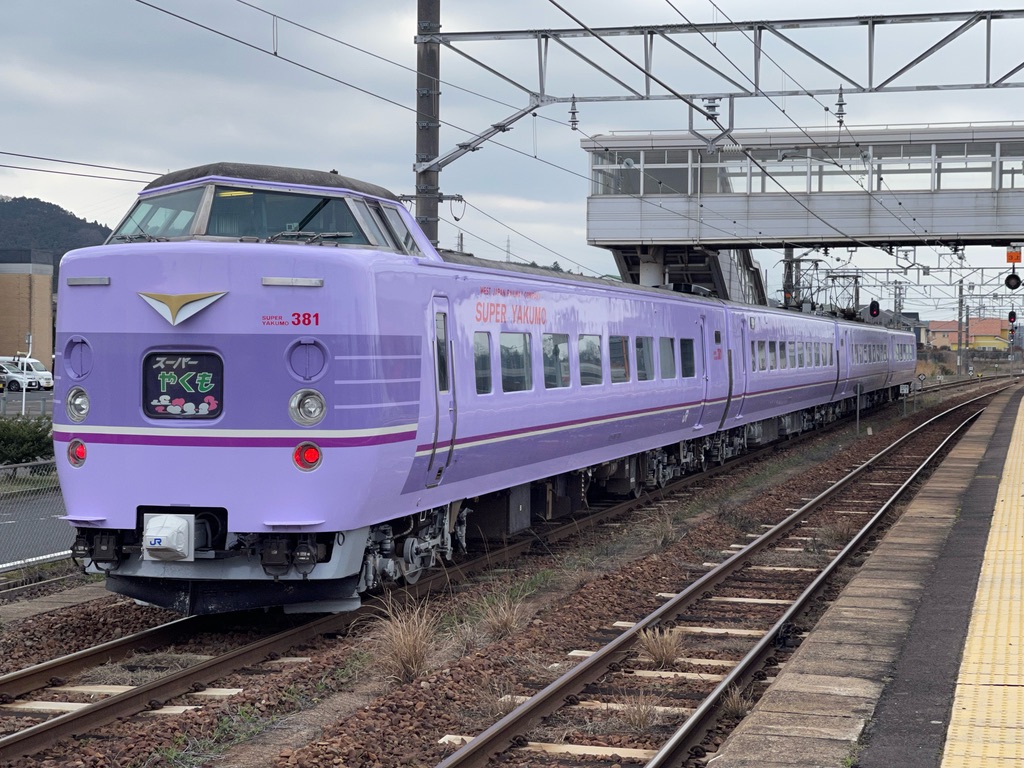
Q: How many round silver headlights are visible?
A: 2